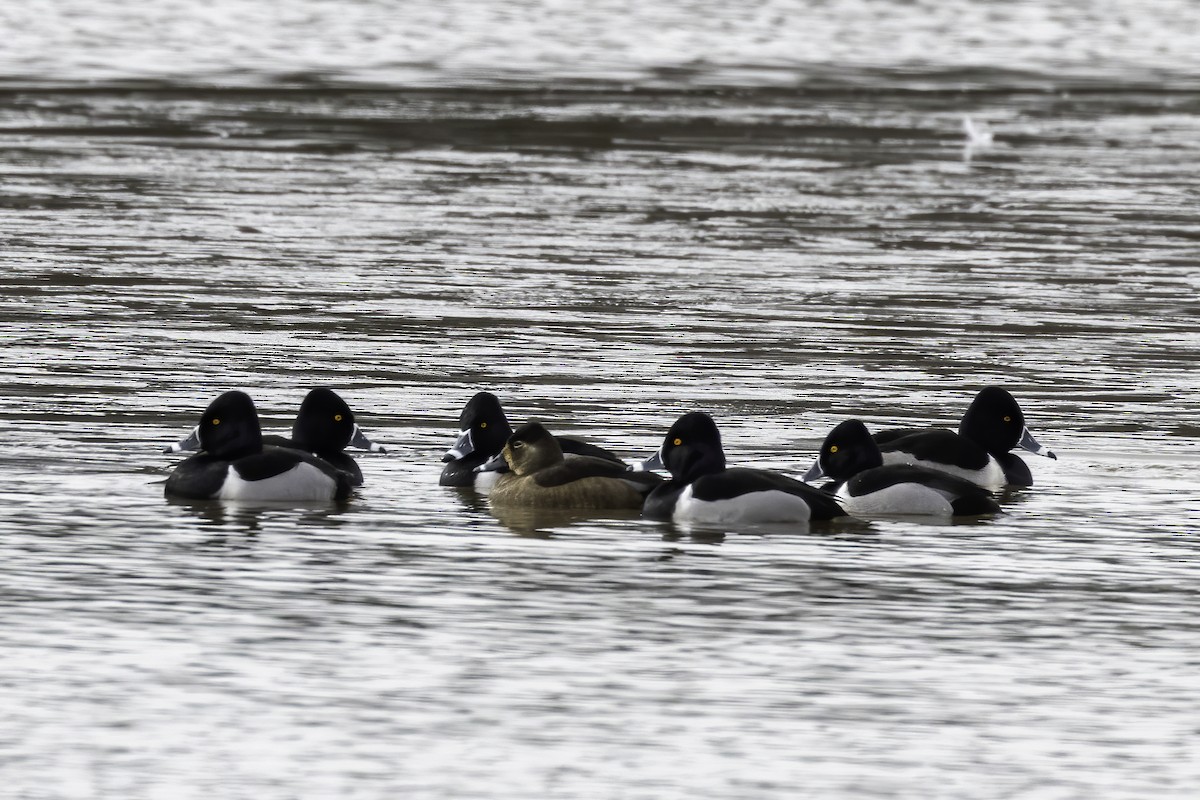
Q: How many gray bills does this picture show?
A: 7